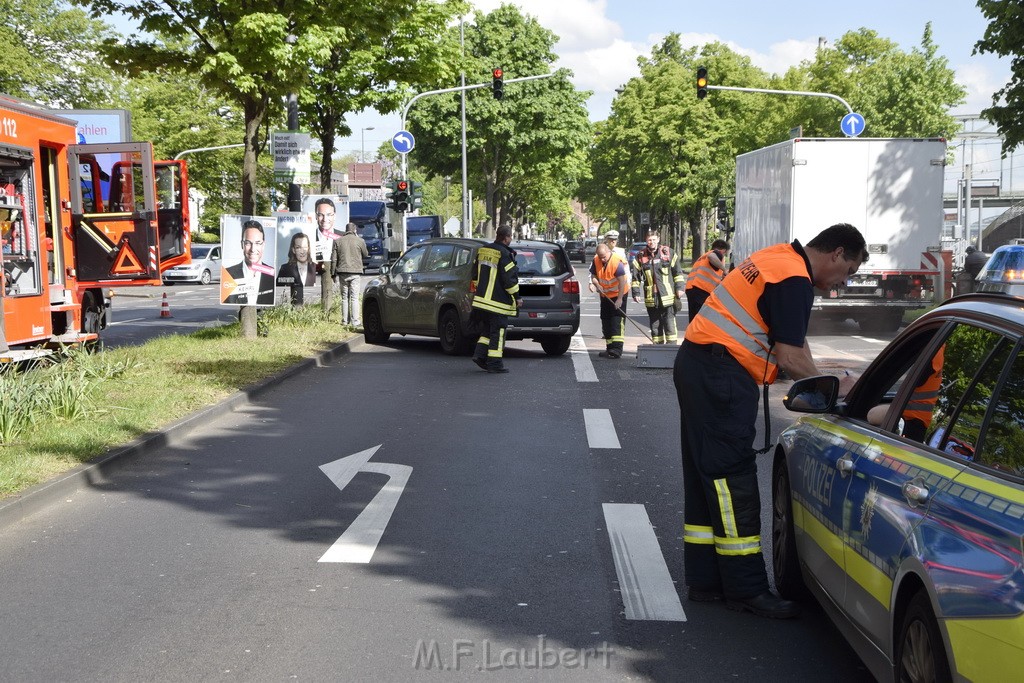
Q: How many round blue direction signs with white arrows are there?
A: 2